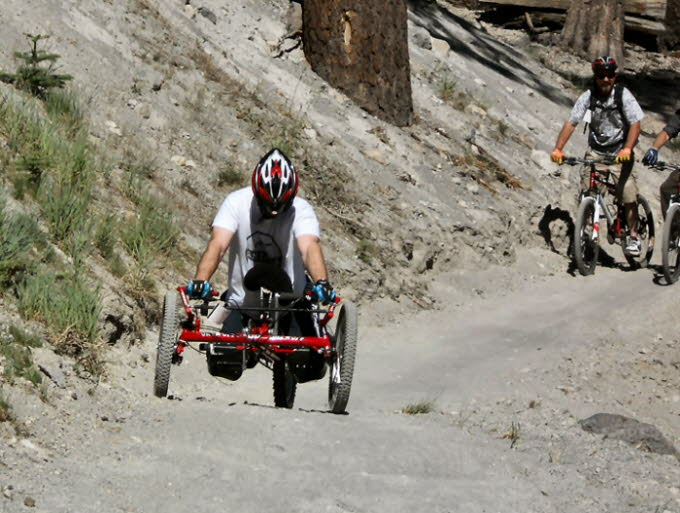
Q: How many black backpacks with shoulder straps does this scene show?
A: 1